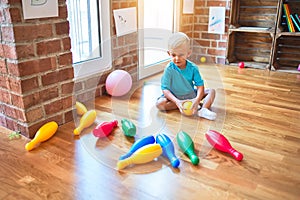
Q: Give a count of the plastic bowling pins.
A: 10